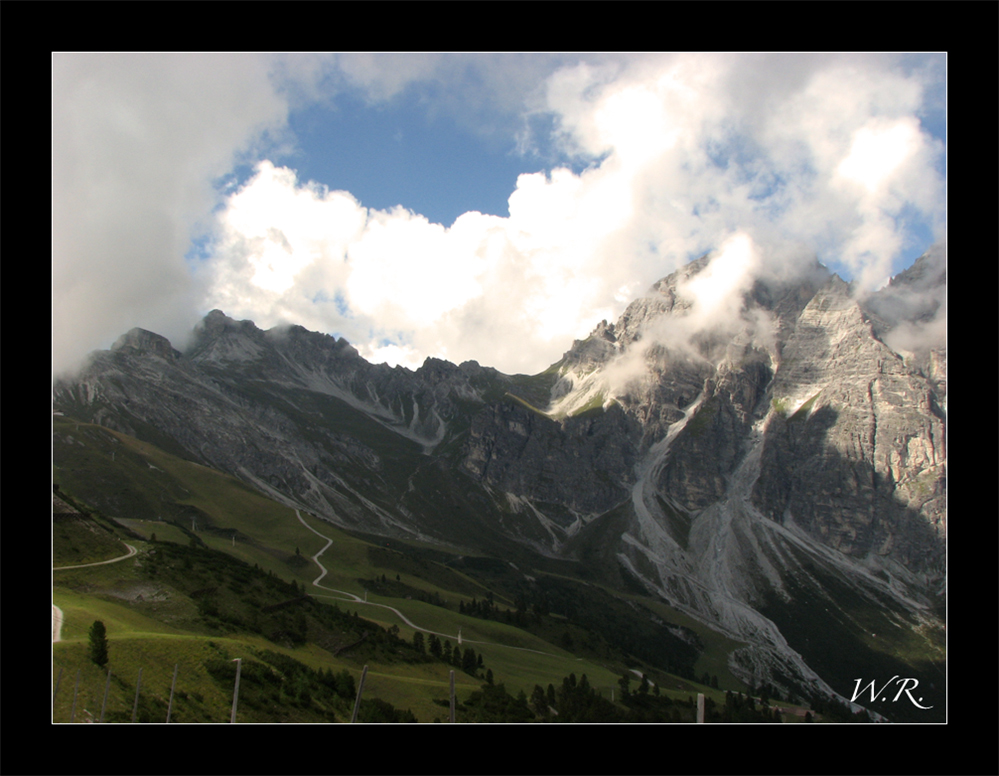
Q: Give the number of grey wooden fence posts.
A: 9